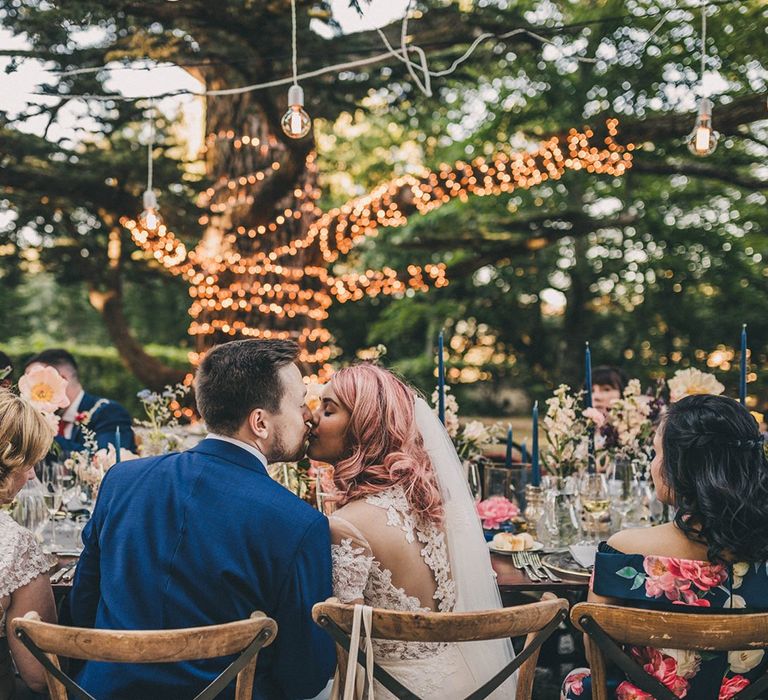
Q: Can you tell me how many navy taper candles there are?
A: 7